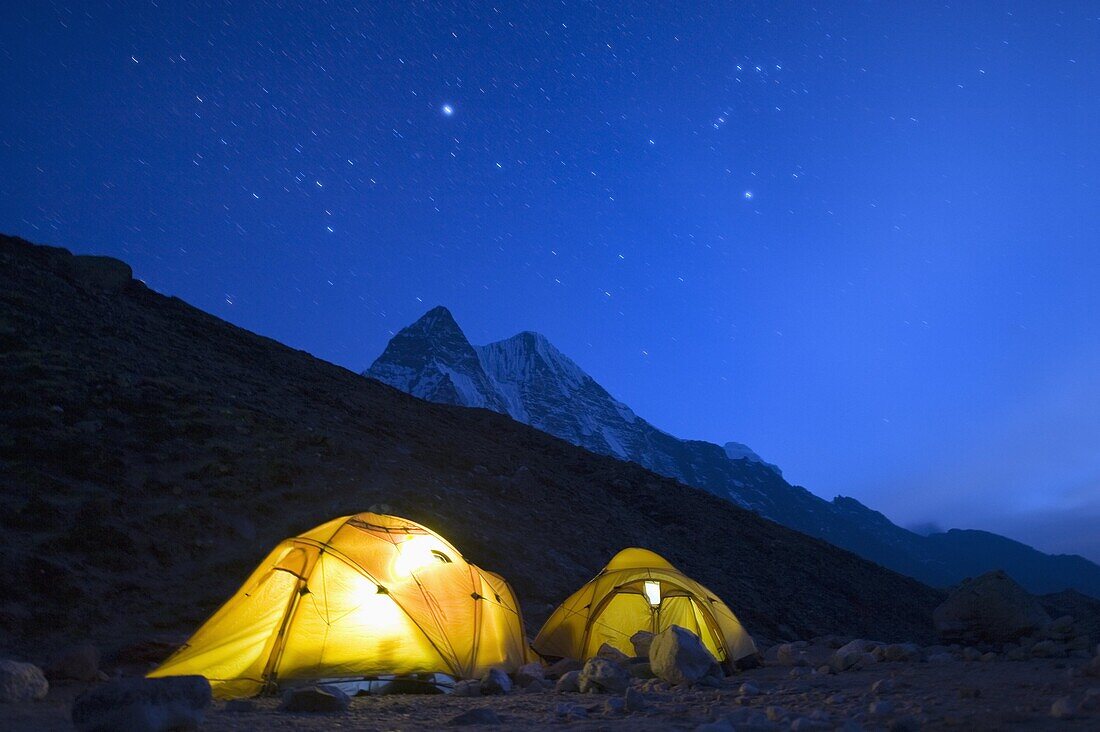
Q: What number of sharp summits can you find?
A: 2